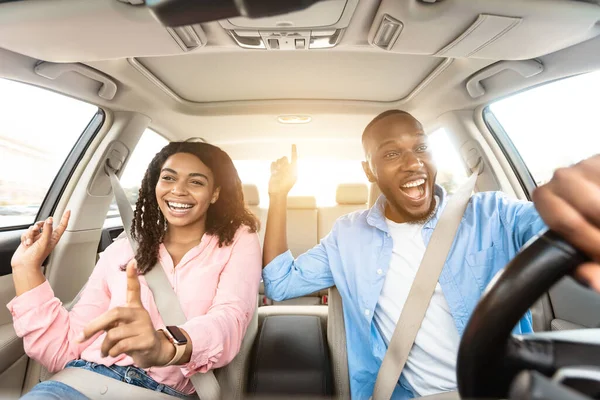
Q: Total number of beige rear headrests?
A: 3